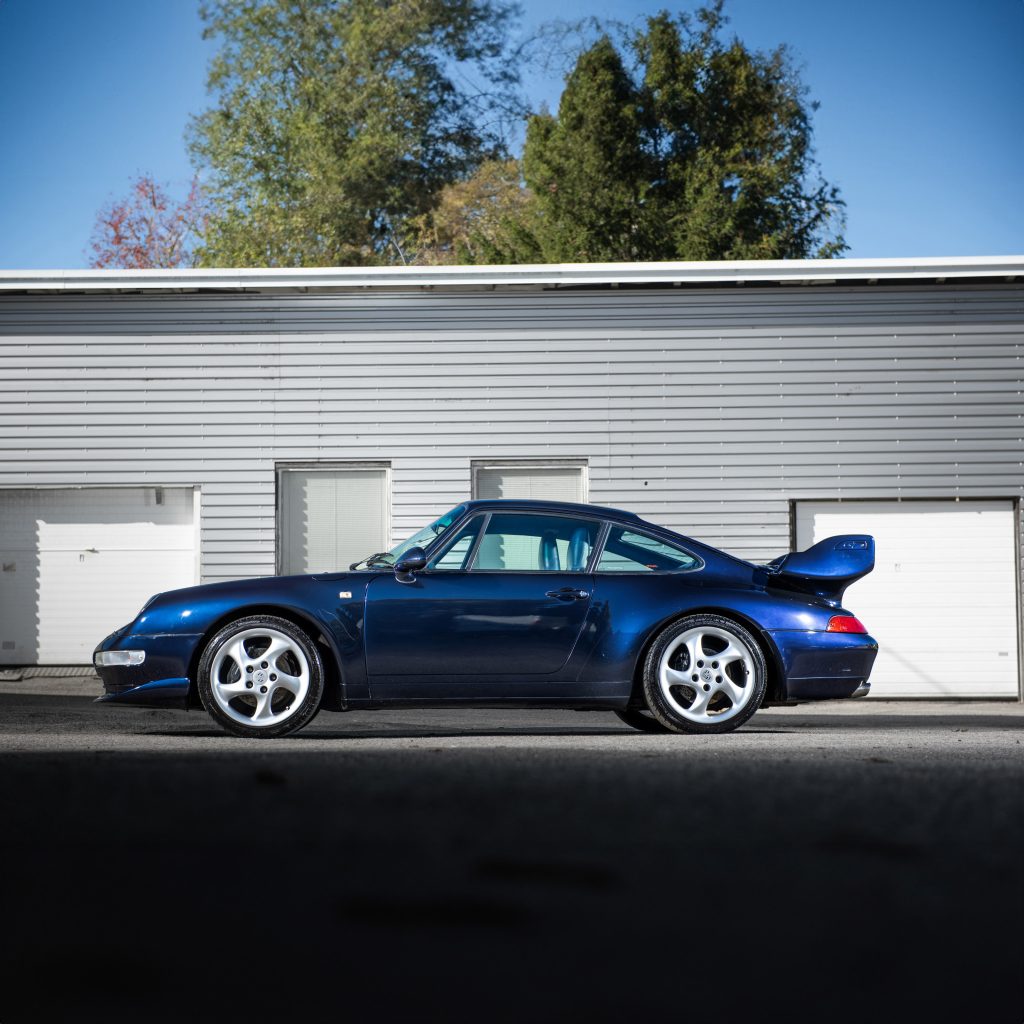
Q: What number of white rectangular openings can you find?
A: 4